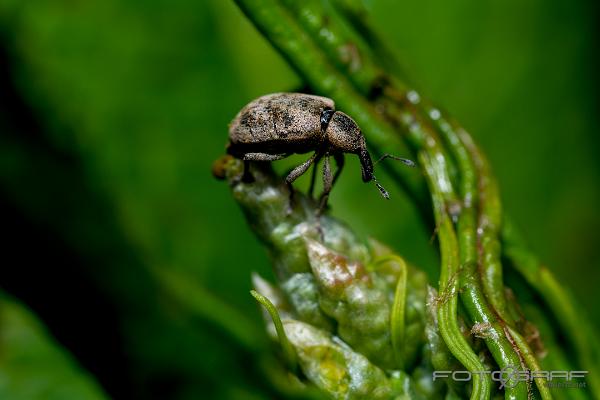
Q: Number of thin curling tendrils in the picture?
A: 2